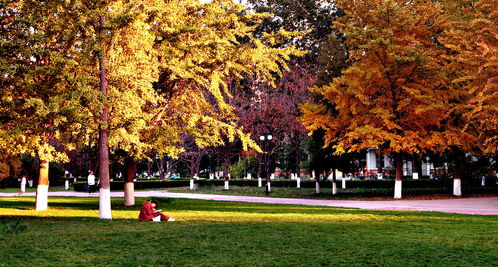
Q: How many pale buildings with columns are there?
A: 1